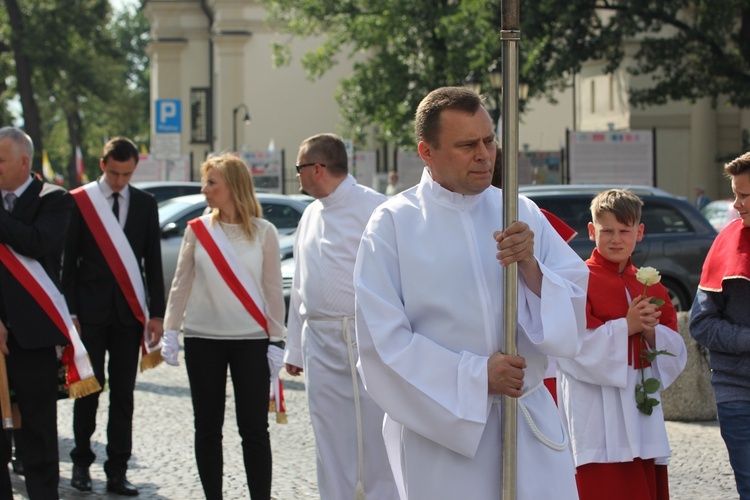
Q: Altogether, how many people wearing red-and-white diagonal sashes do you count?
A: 3